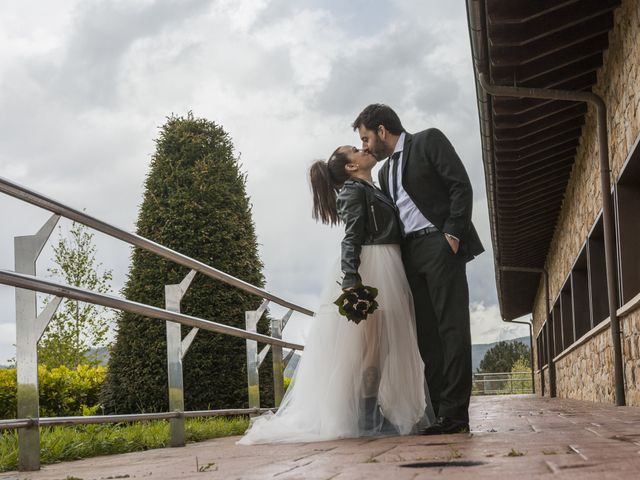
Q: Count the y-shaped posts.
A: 4